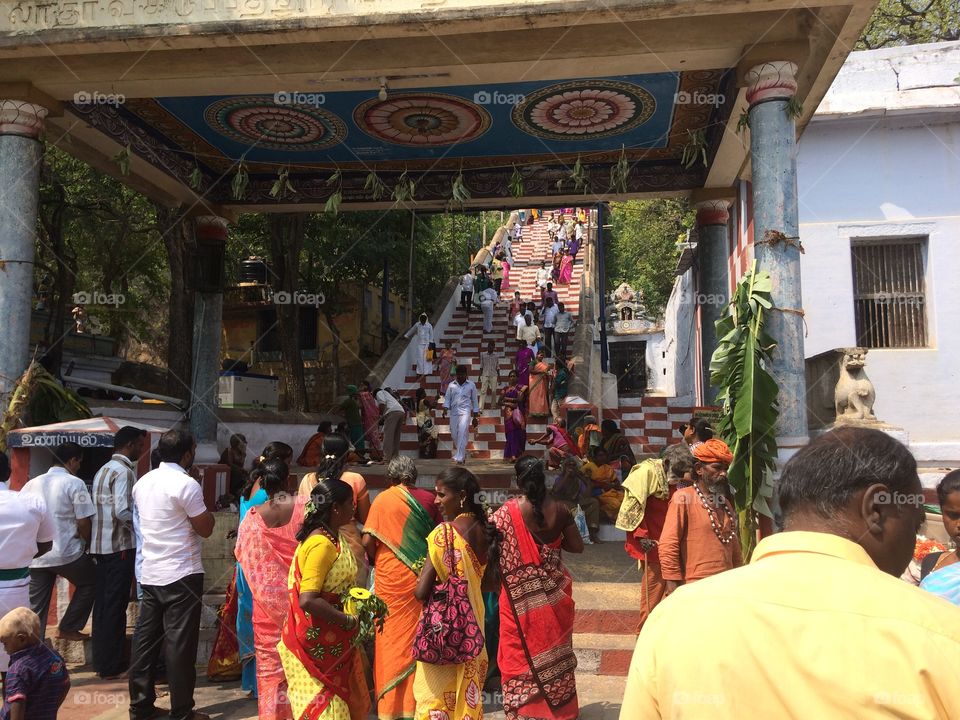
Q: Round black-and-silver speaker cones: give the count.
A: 0